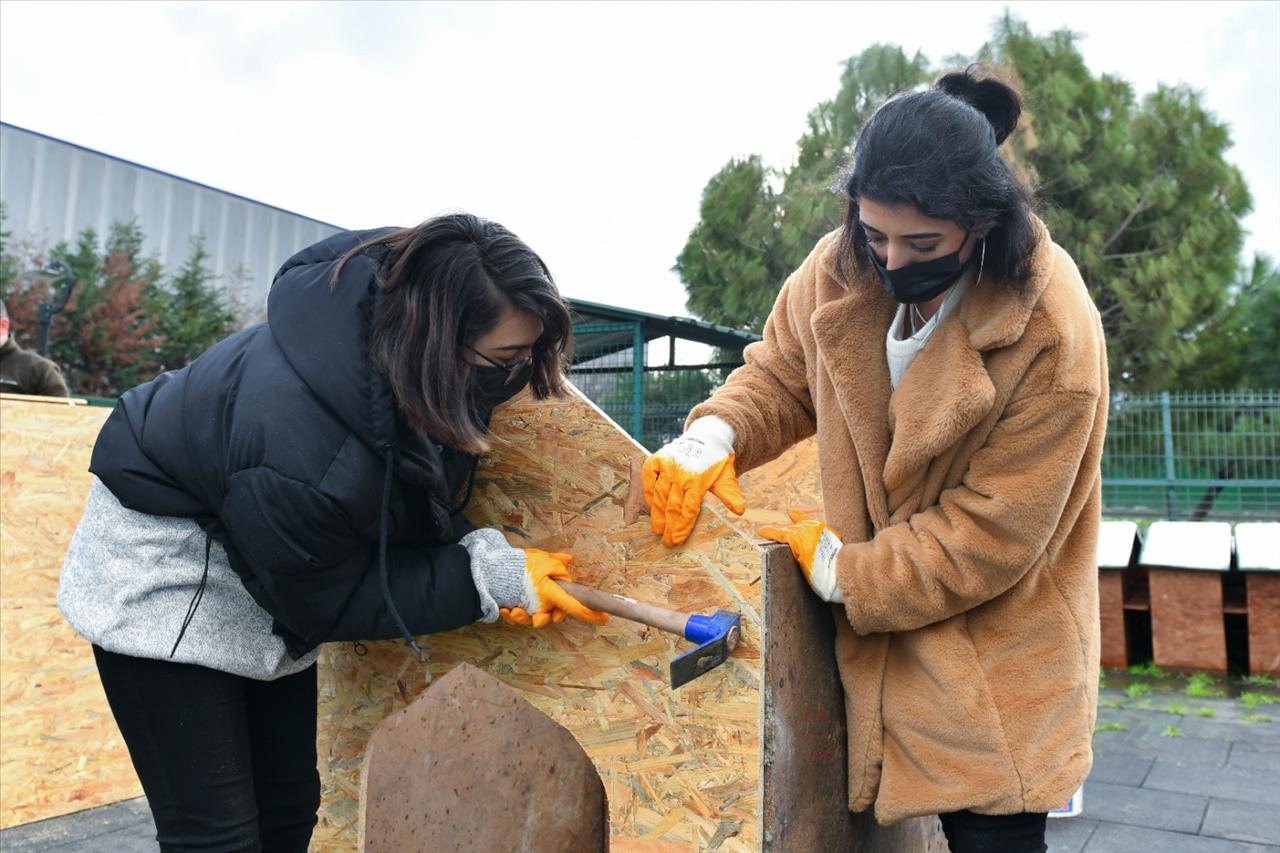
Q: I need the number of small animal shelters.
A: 3